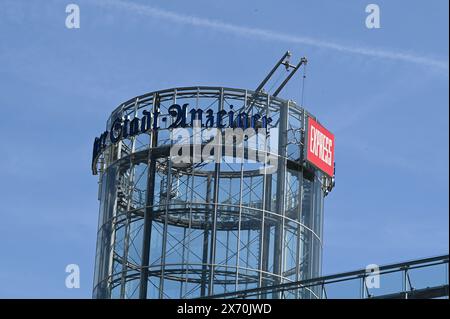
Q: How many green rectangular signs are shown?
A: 0